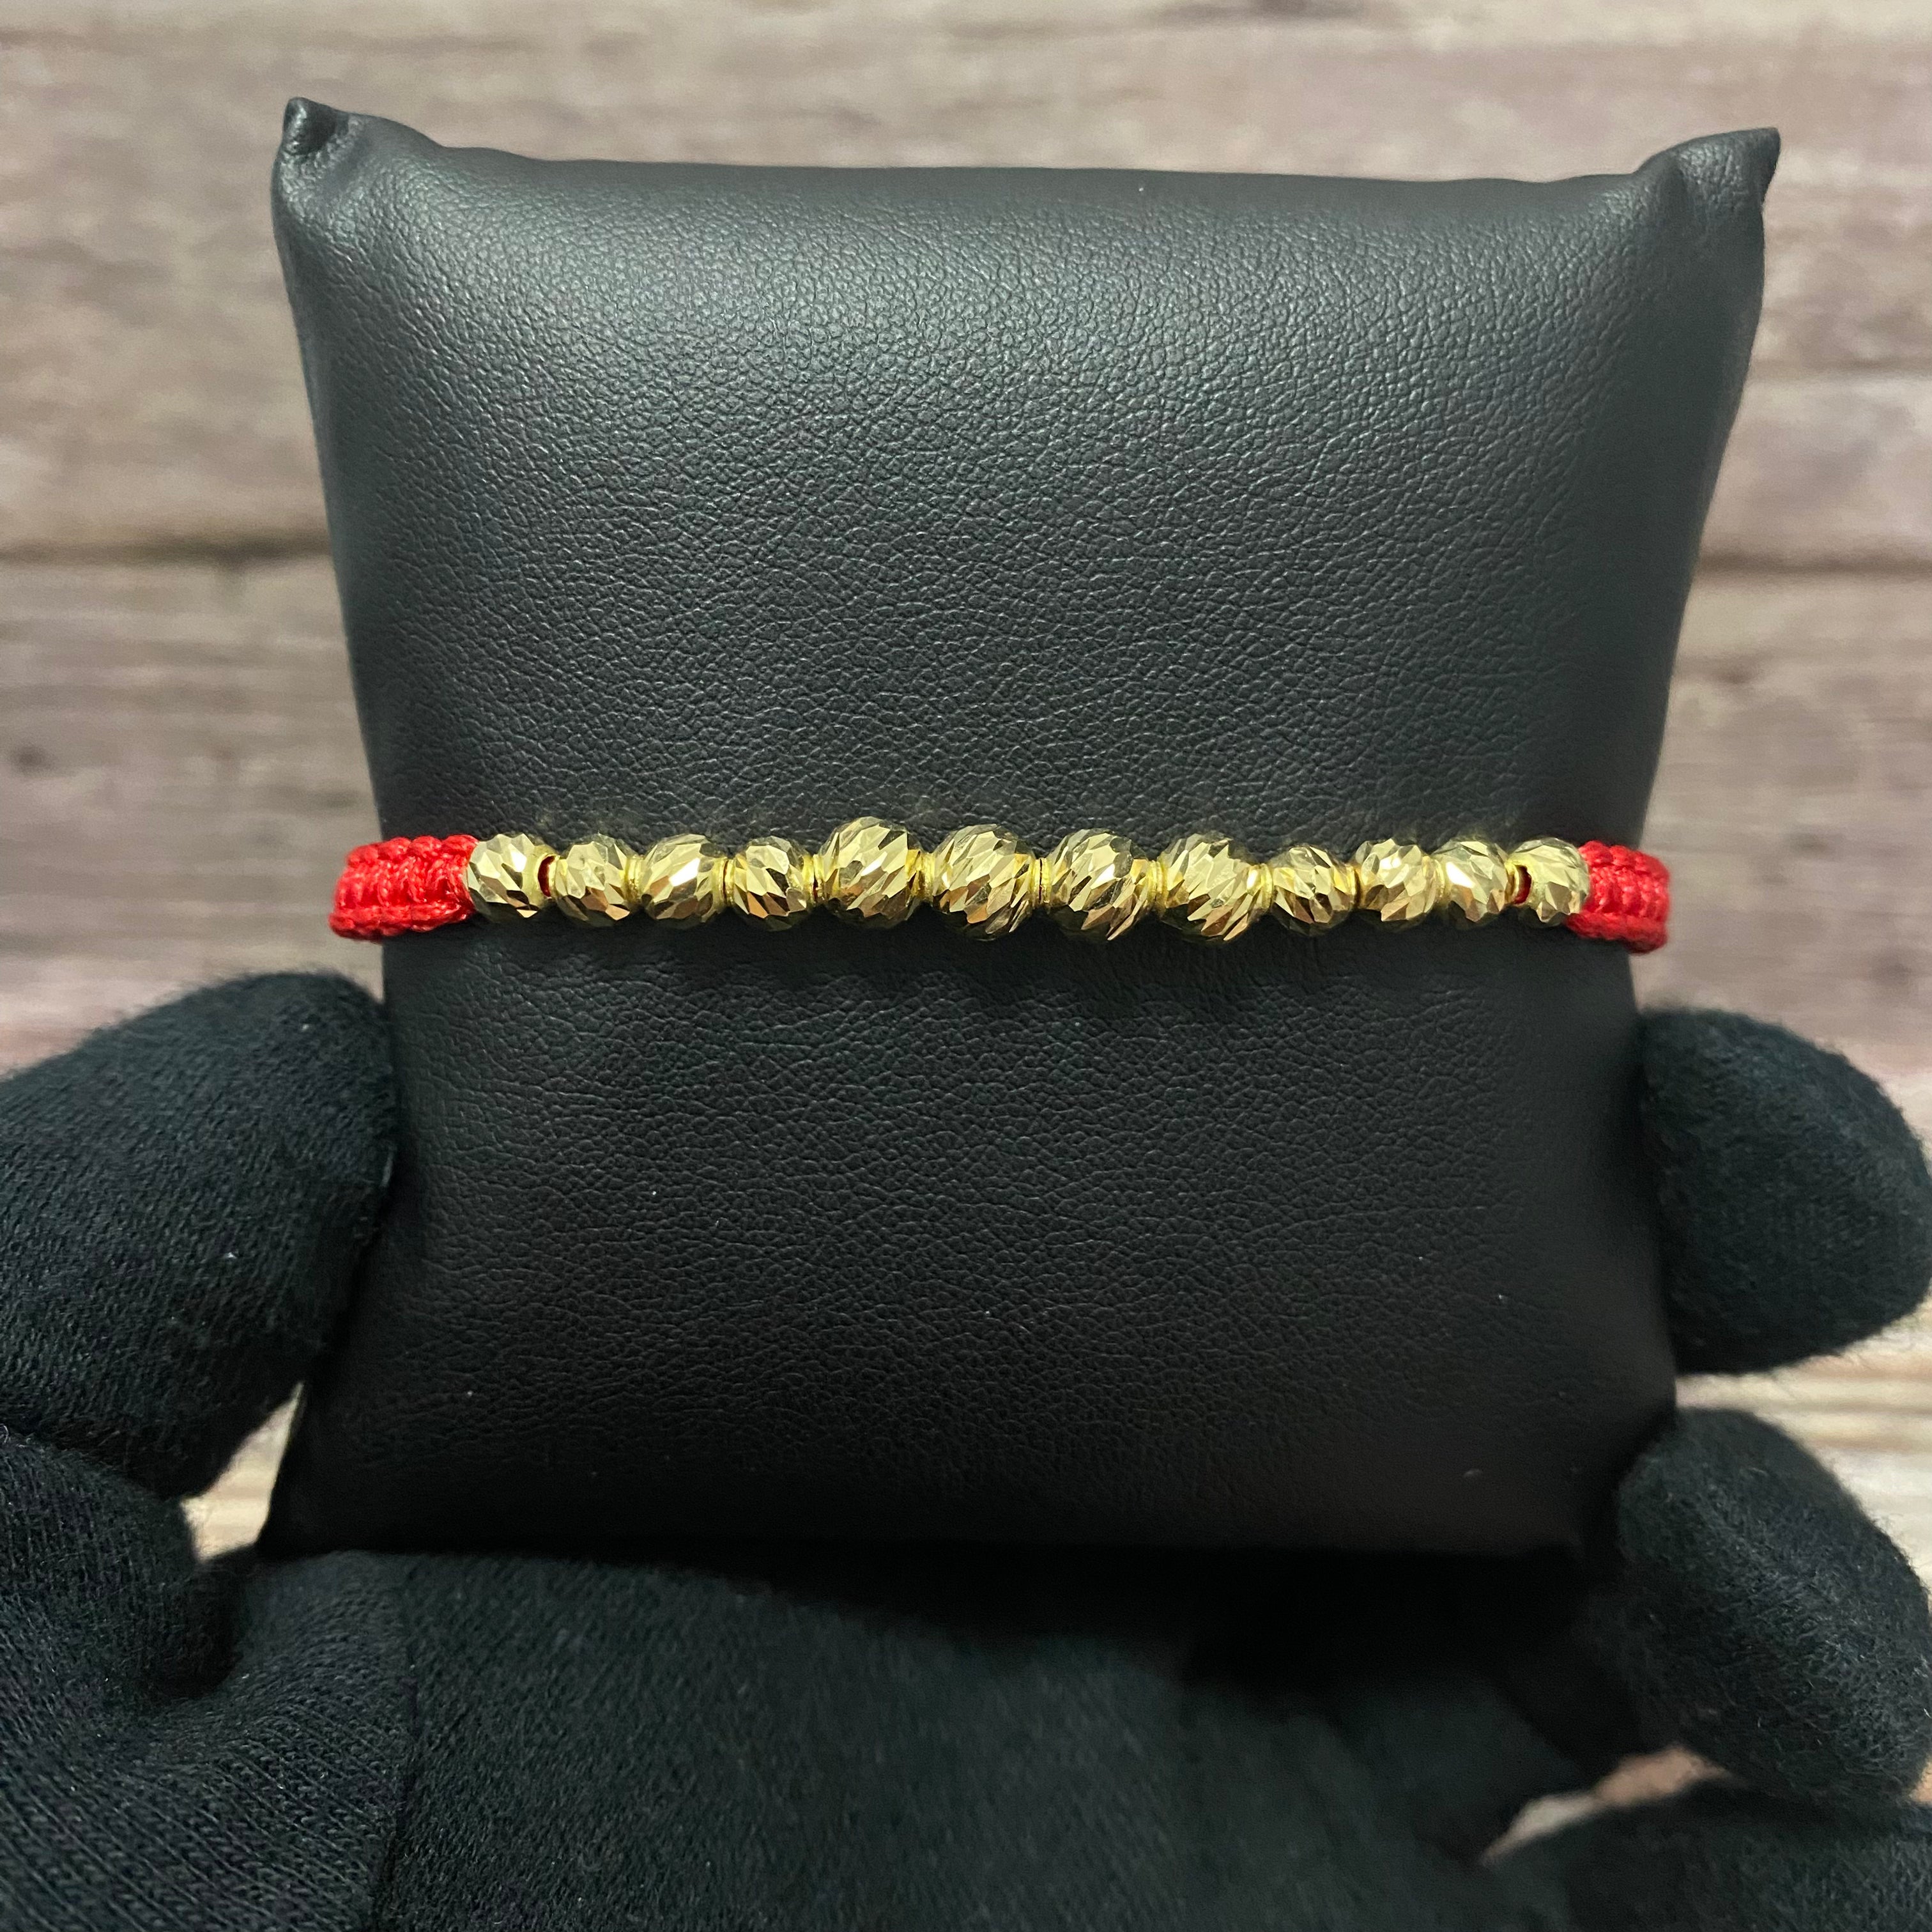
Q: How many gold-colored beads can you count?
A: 12